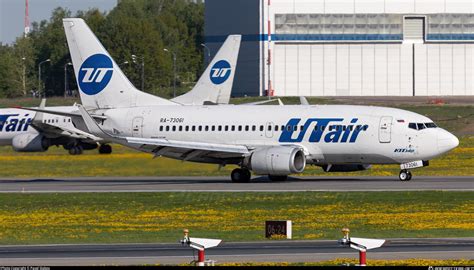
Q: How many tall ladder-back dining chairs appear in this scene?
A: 0